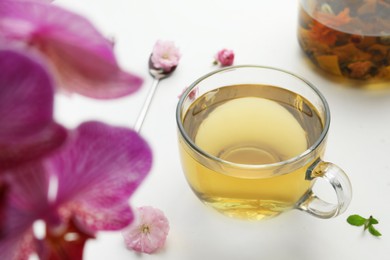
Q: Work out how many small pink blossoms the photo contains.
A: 4